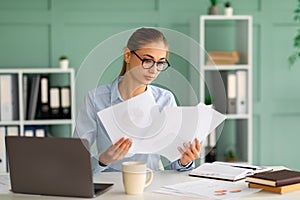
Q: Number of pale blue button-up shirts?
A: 1